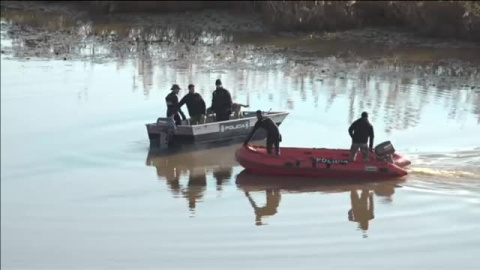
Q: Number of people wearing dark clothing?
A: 5